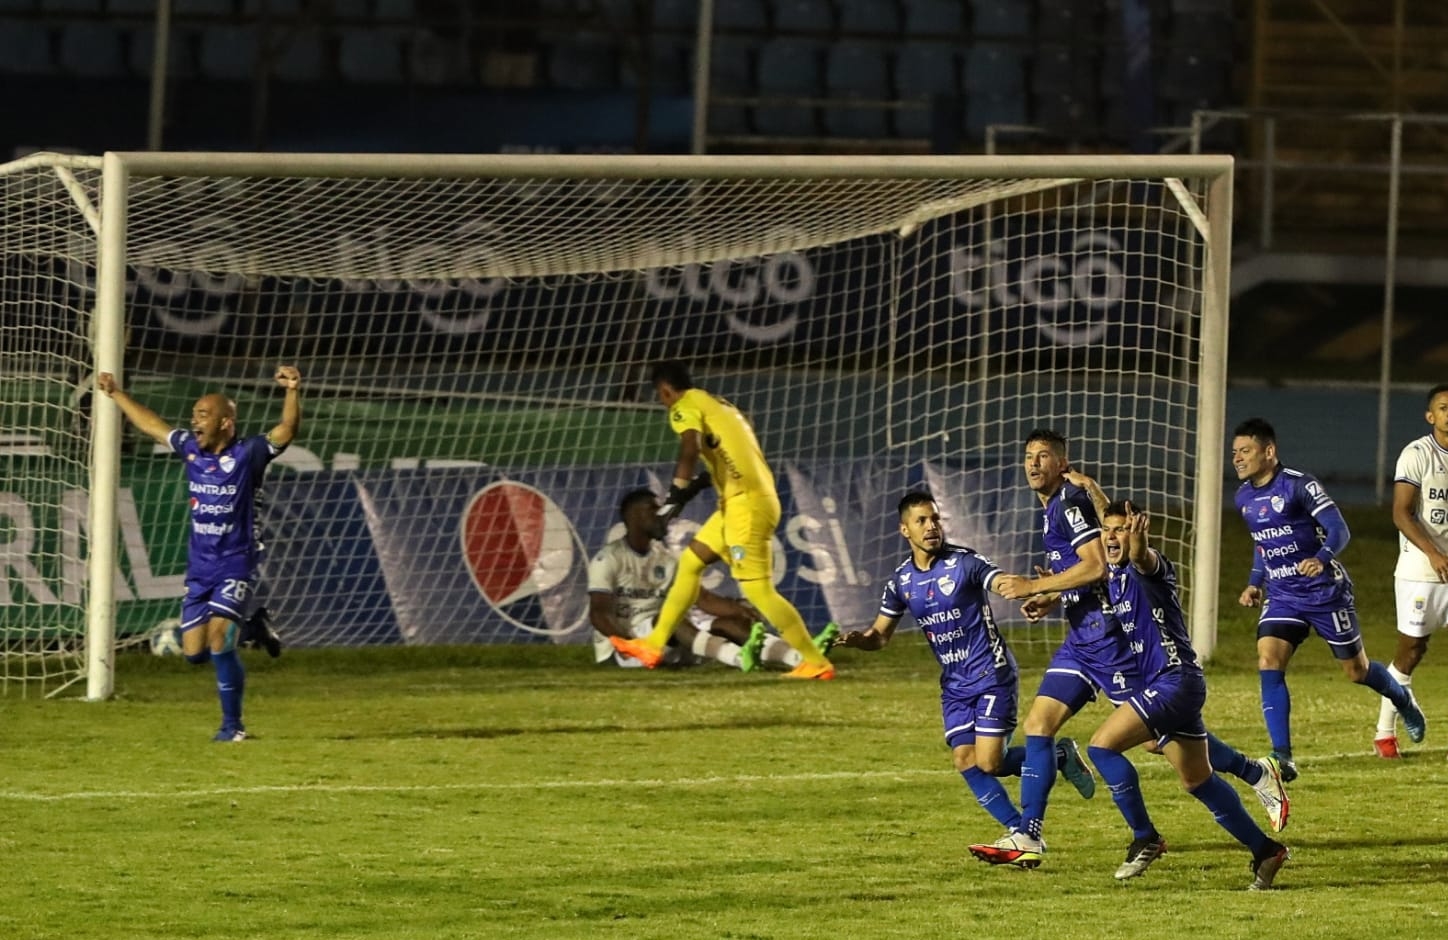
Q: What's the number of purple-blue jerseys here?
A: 5